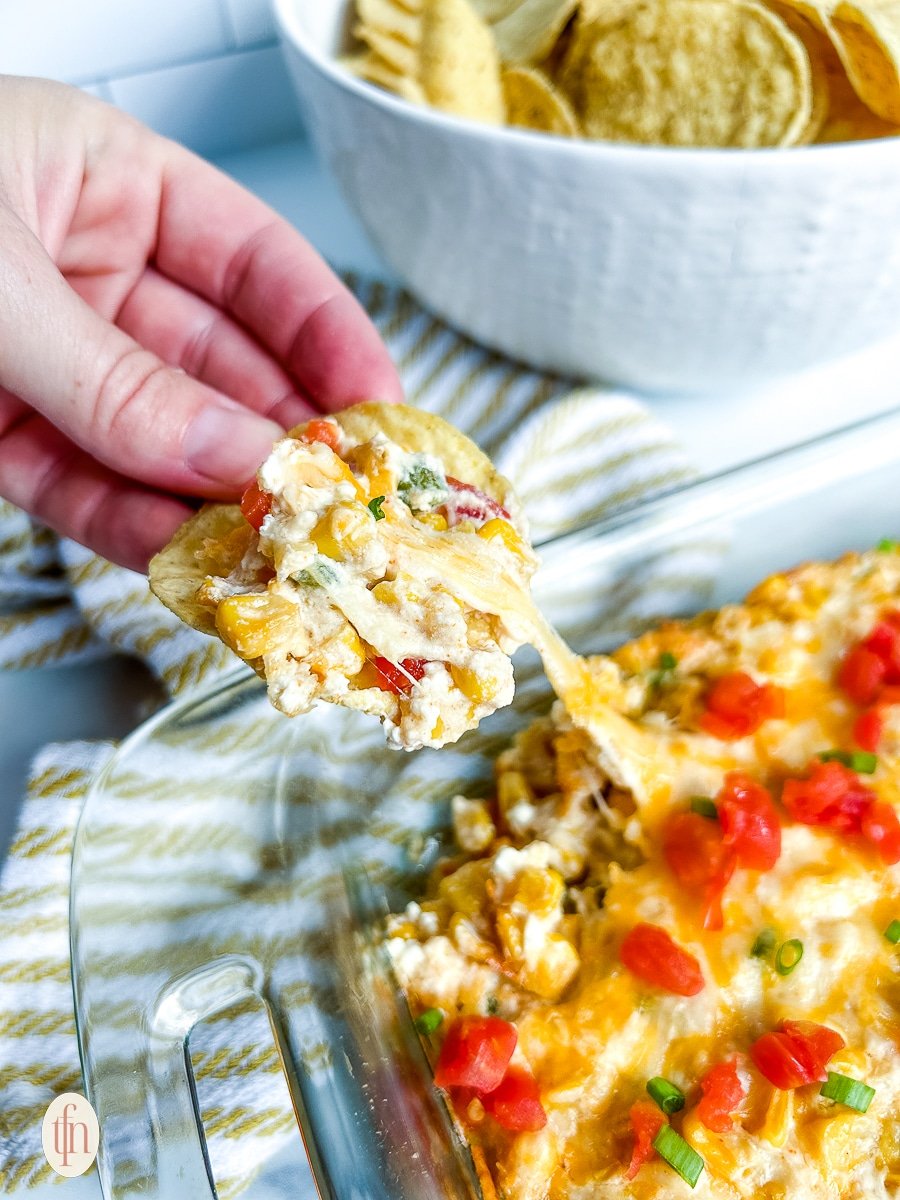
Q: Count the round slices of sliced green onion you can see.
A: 1